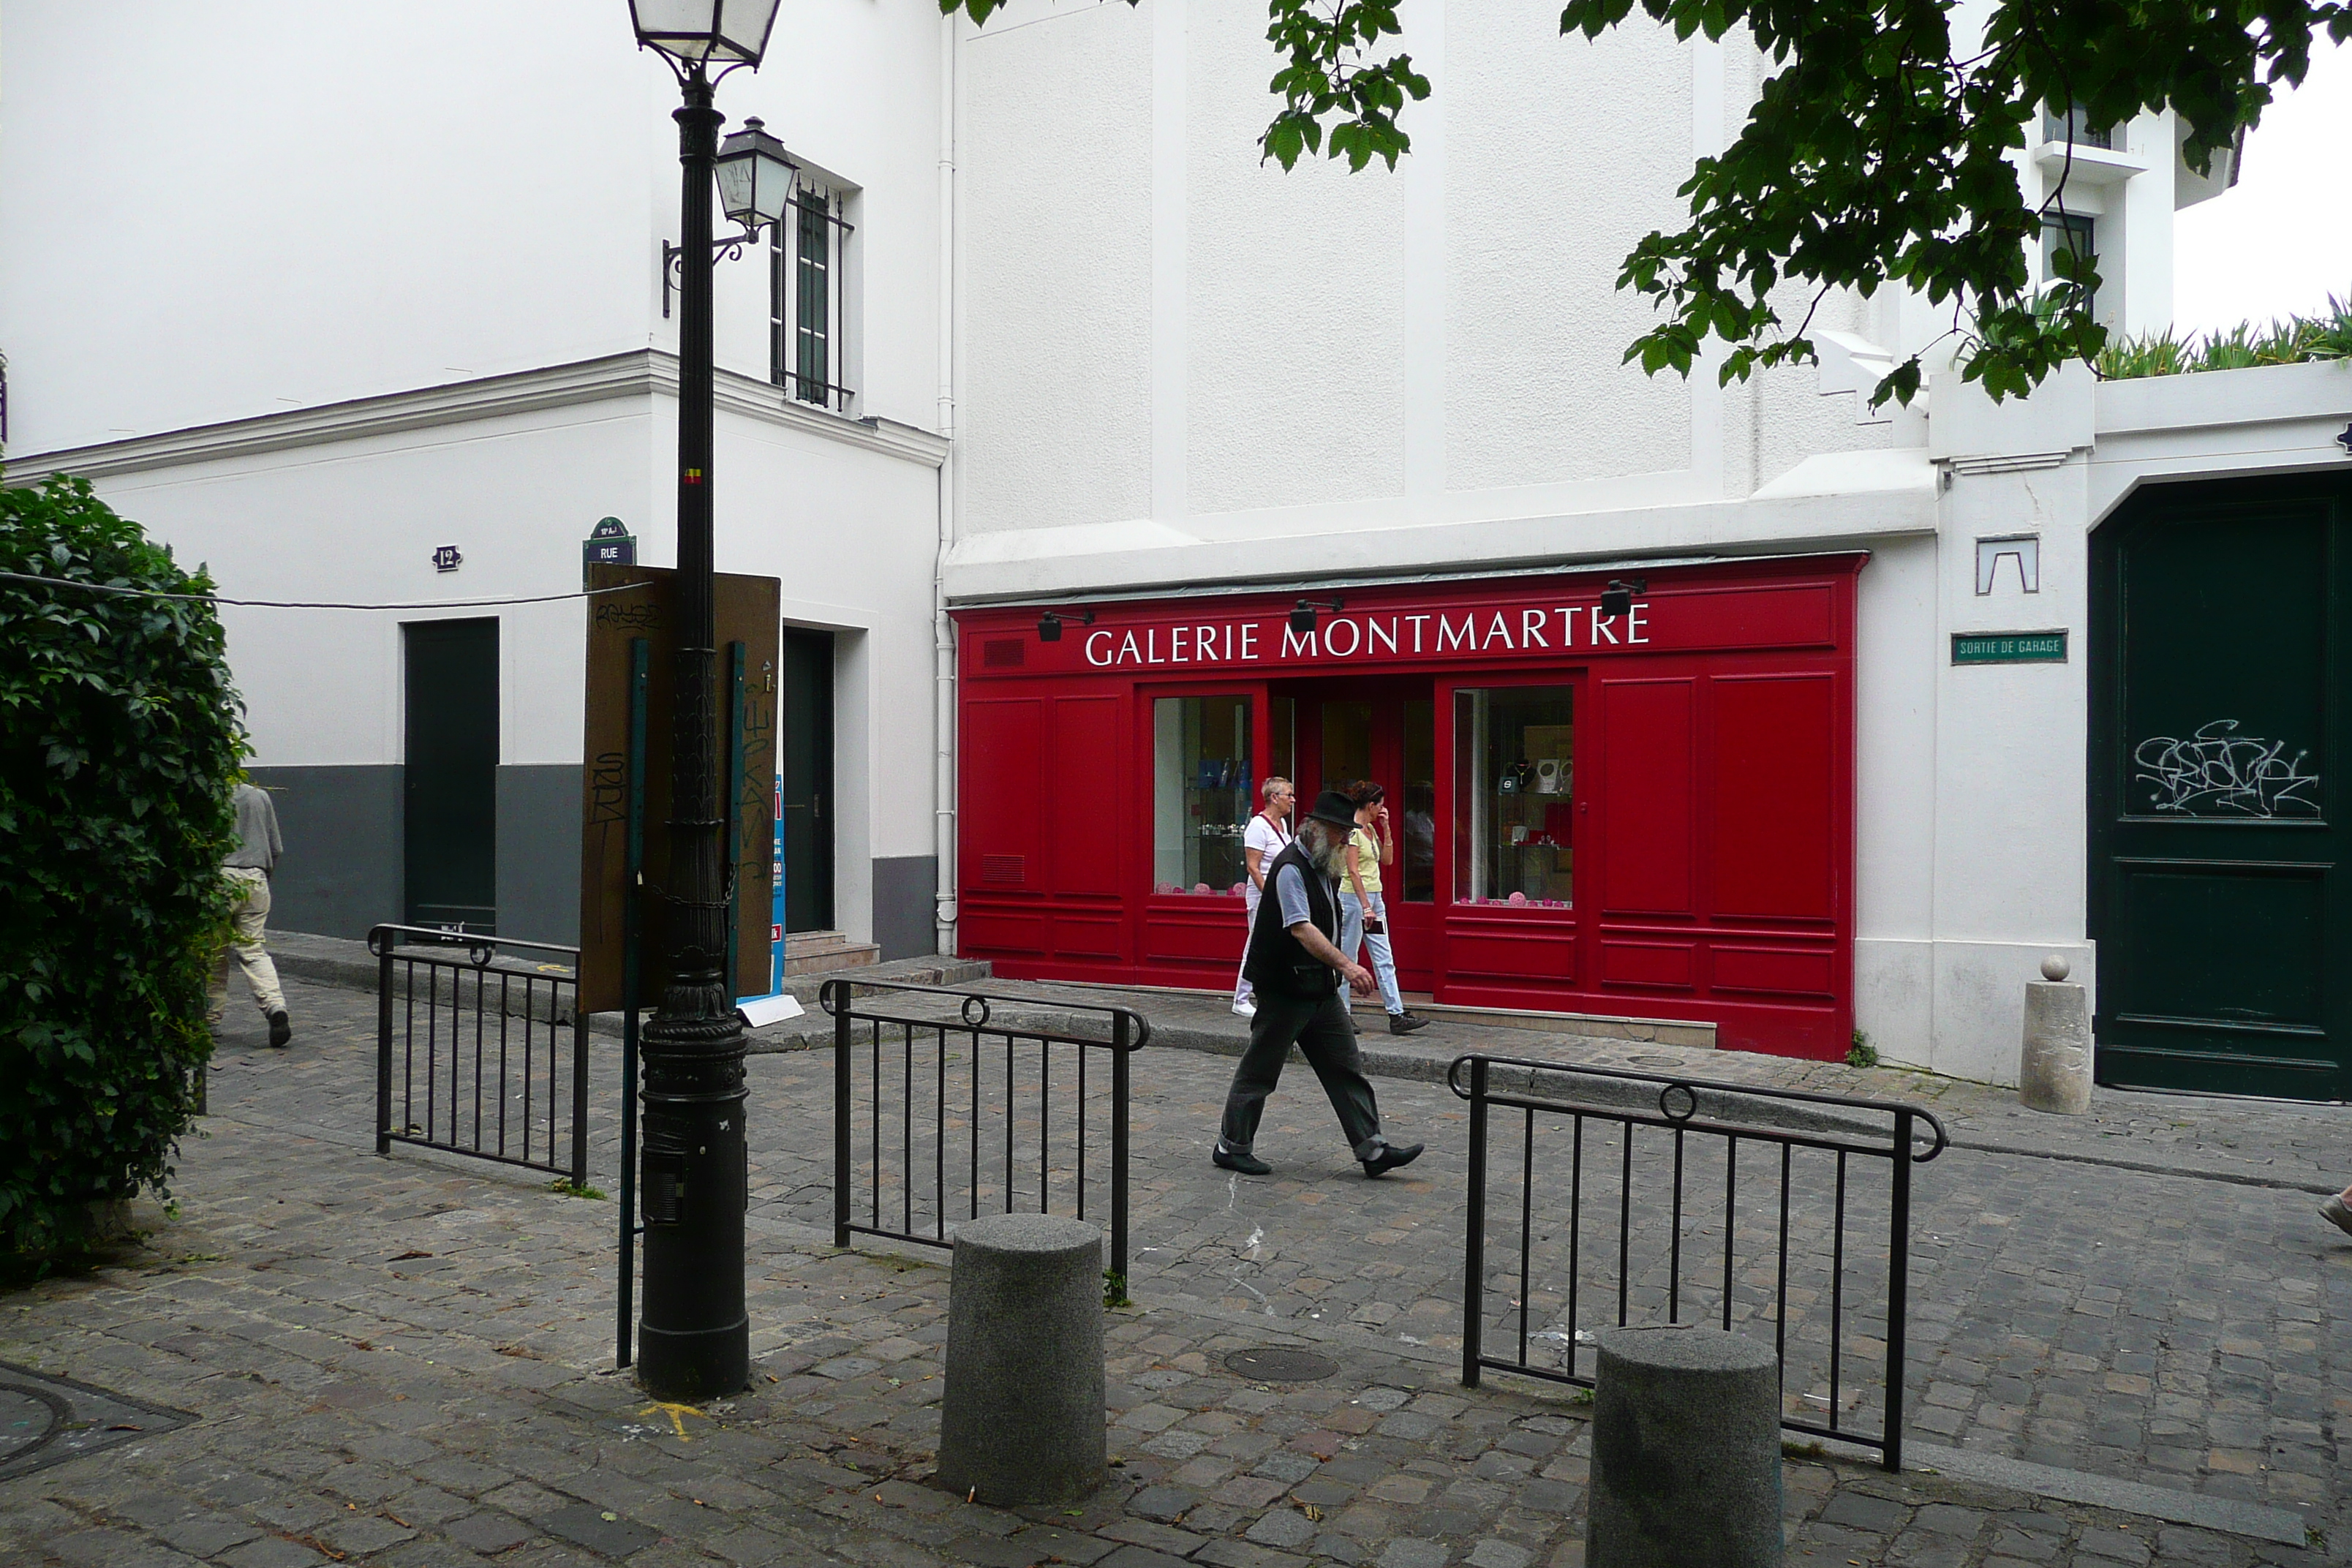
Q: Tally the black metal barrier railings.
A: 3